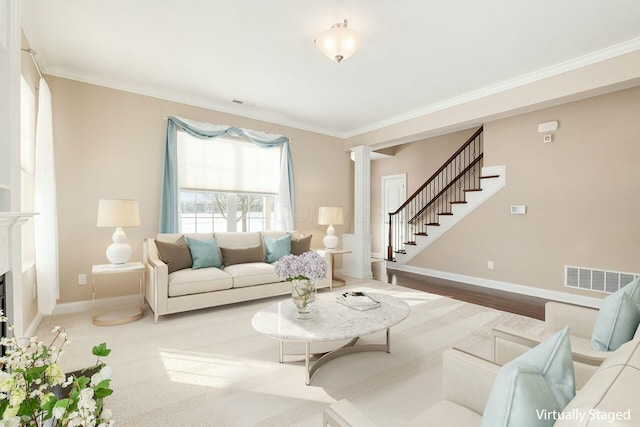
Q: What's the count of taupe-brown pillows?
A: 3